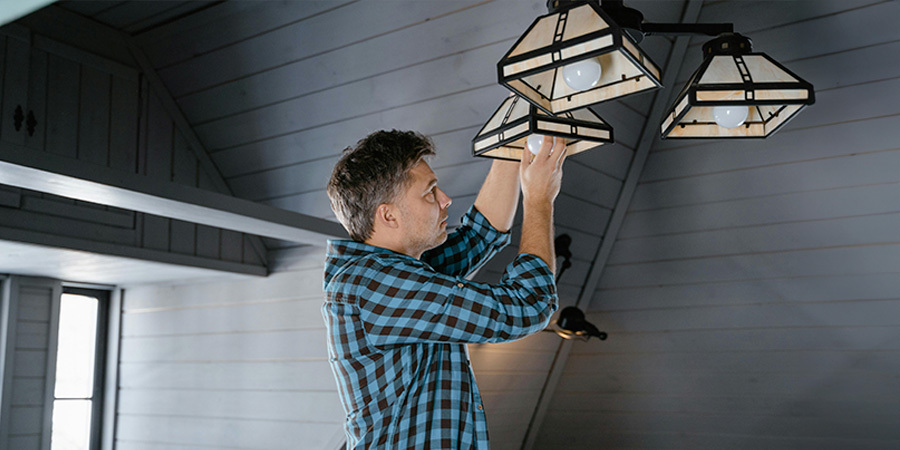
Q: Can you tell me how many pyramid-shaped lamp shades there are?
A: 3